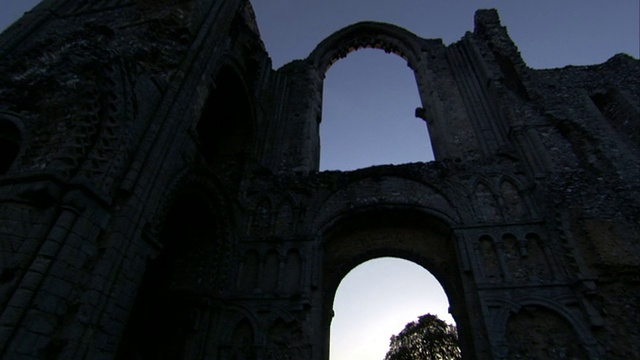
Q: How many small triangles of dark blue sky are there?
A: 1